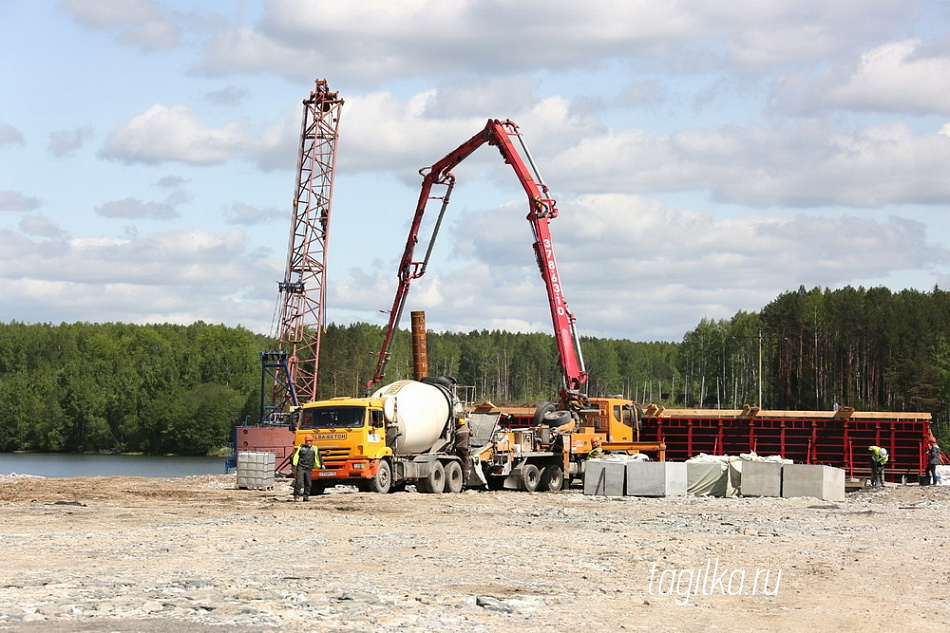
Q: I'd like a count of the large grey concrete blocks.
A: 4